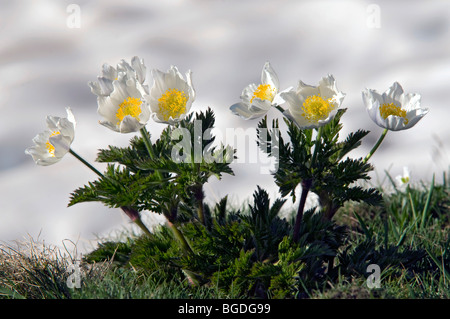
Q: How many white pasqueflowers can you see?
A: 7